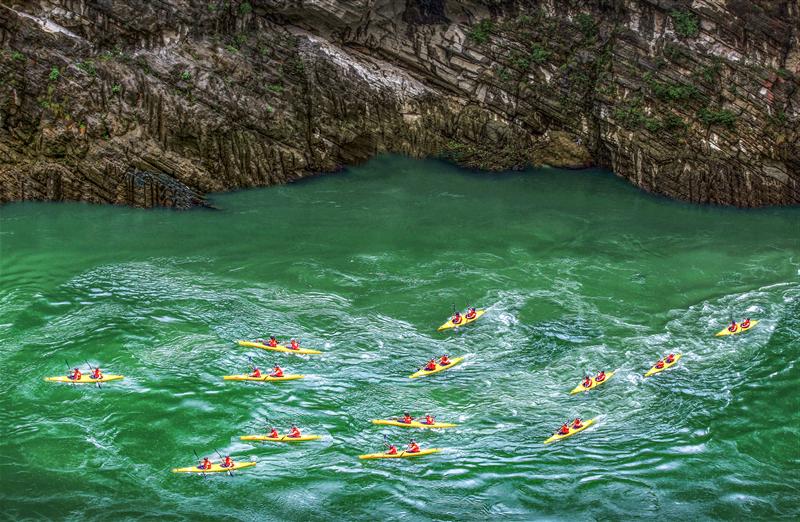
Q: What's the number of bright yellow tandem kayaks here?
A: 13